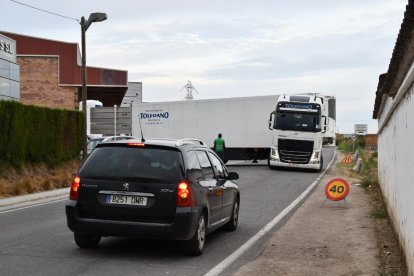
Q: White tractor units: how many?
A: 1